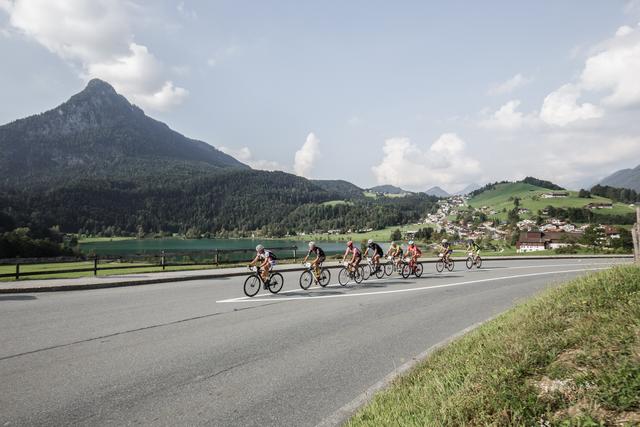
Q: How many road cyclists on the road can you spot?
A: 8